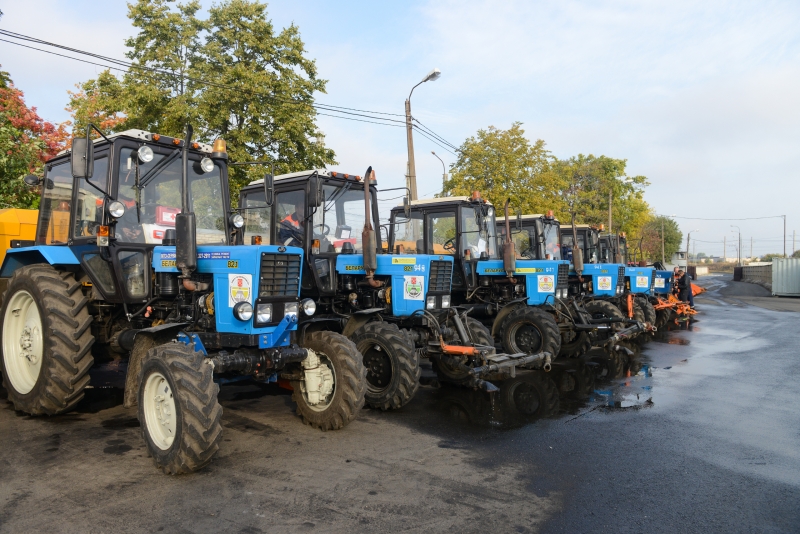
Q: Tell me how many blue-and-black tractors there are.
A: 6